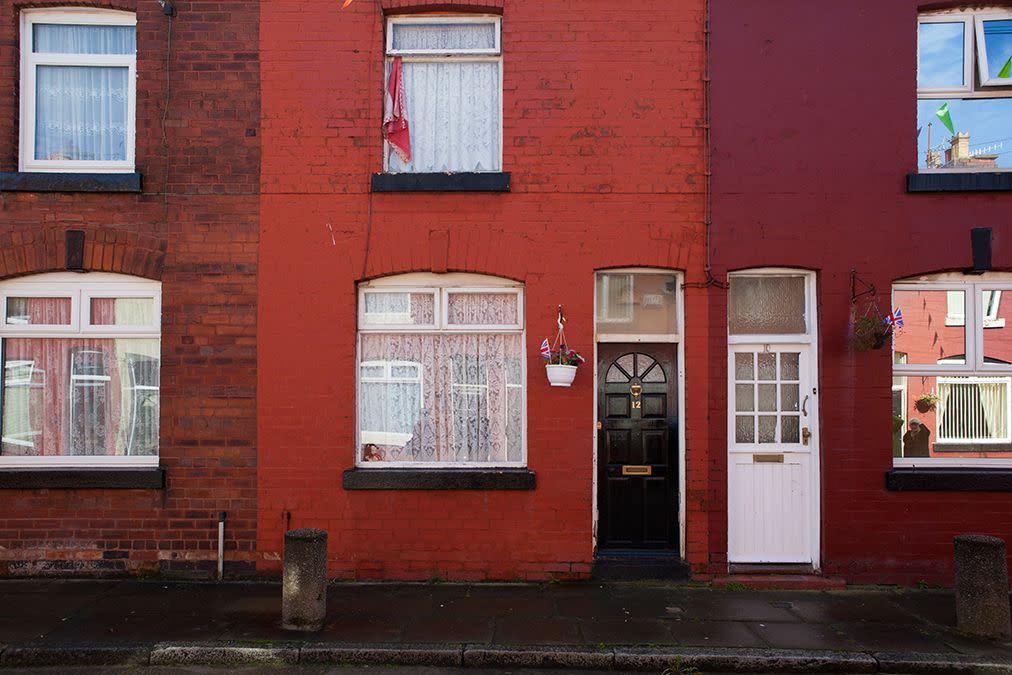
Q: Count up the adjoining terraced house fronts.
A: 3